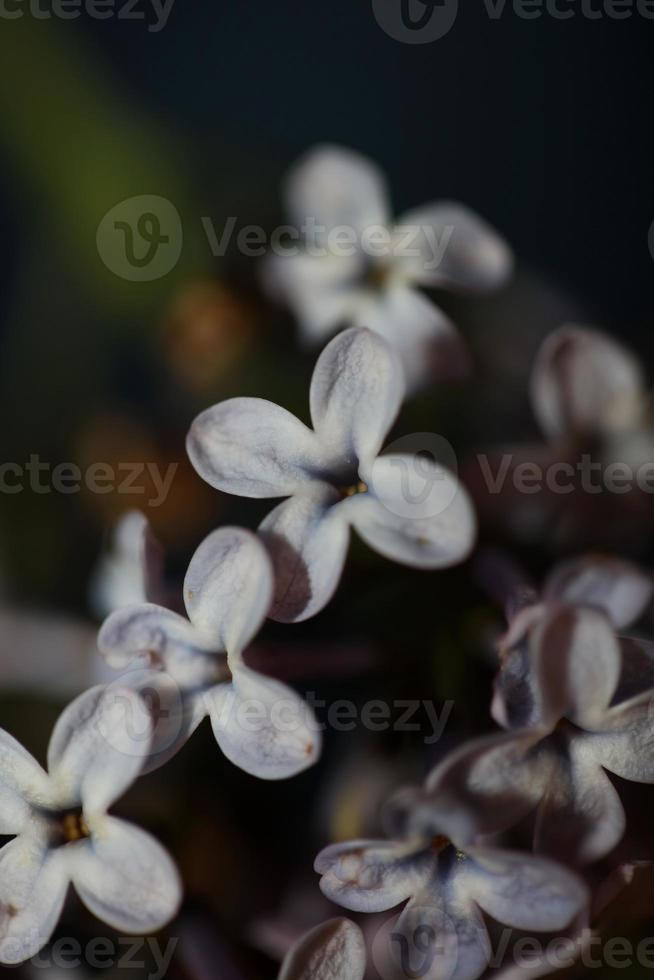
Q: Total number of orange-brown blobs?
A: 2